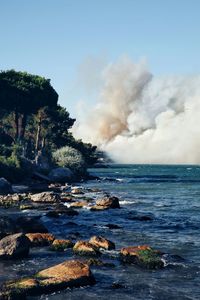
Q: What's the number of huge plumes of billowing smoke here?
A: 1